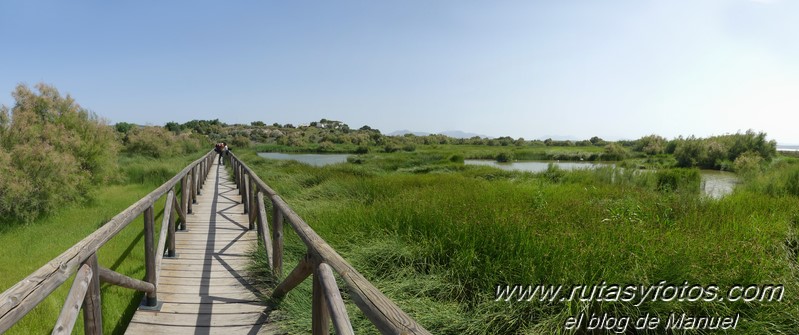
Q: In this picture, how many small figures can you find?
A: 2